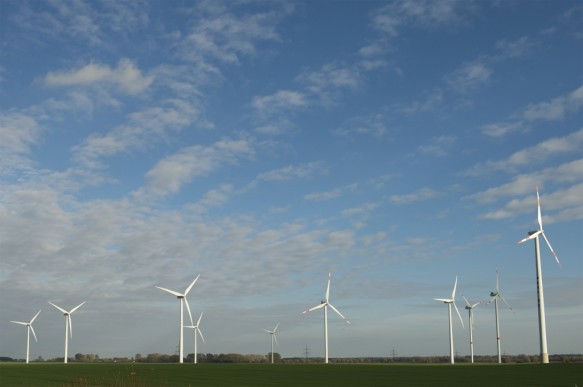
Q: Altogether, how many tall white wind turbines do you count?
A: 10